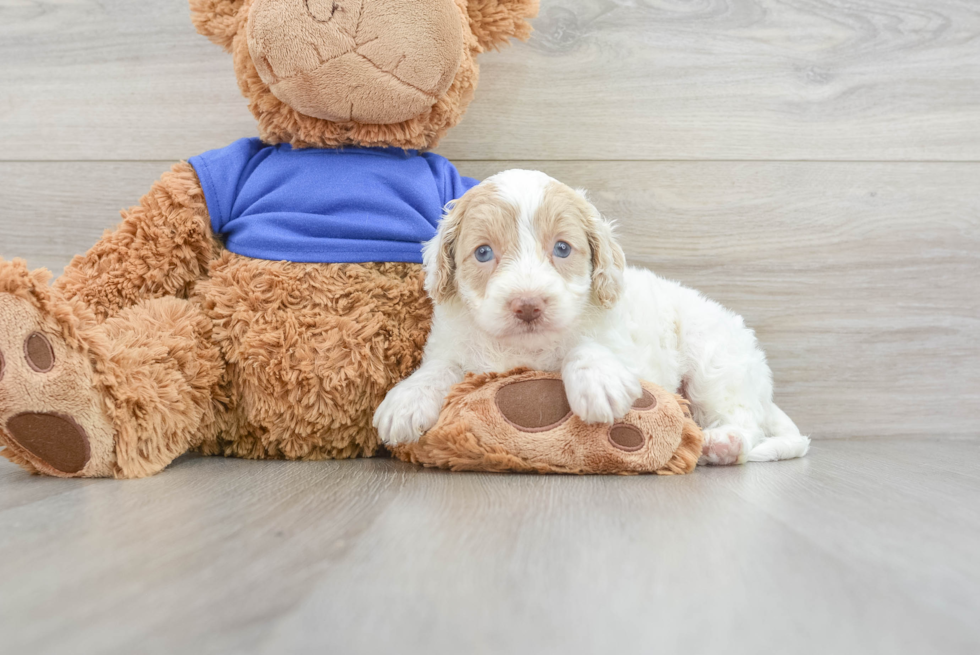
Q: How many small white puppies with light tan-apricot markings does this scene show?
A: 1